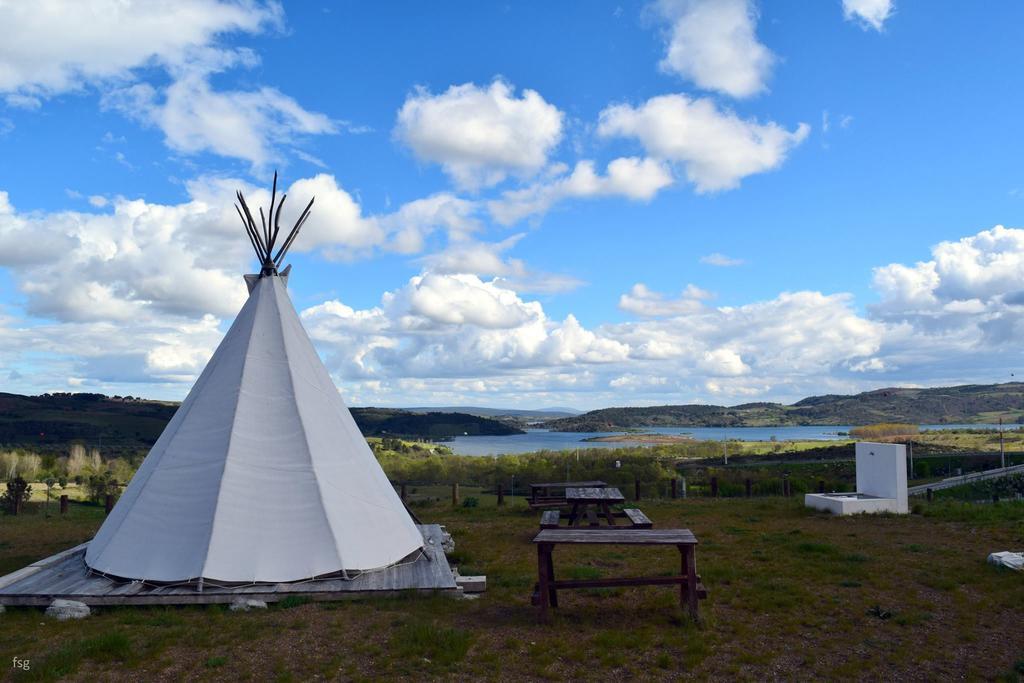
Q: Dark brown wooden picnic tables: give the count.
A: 3